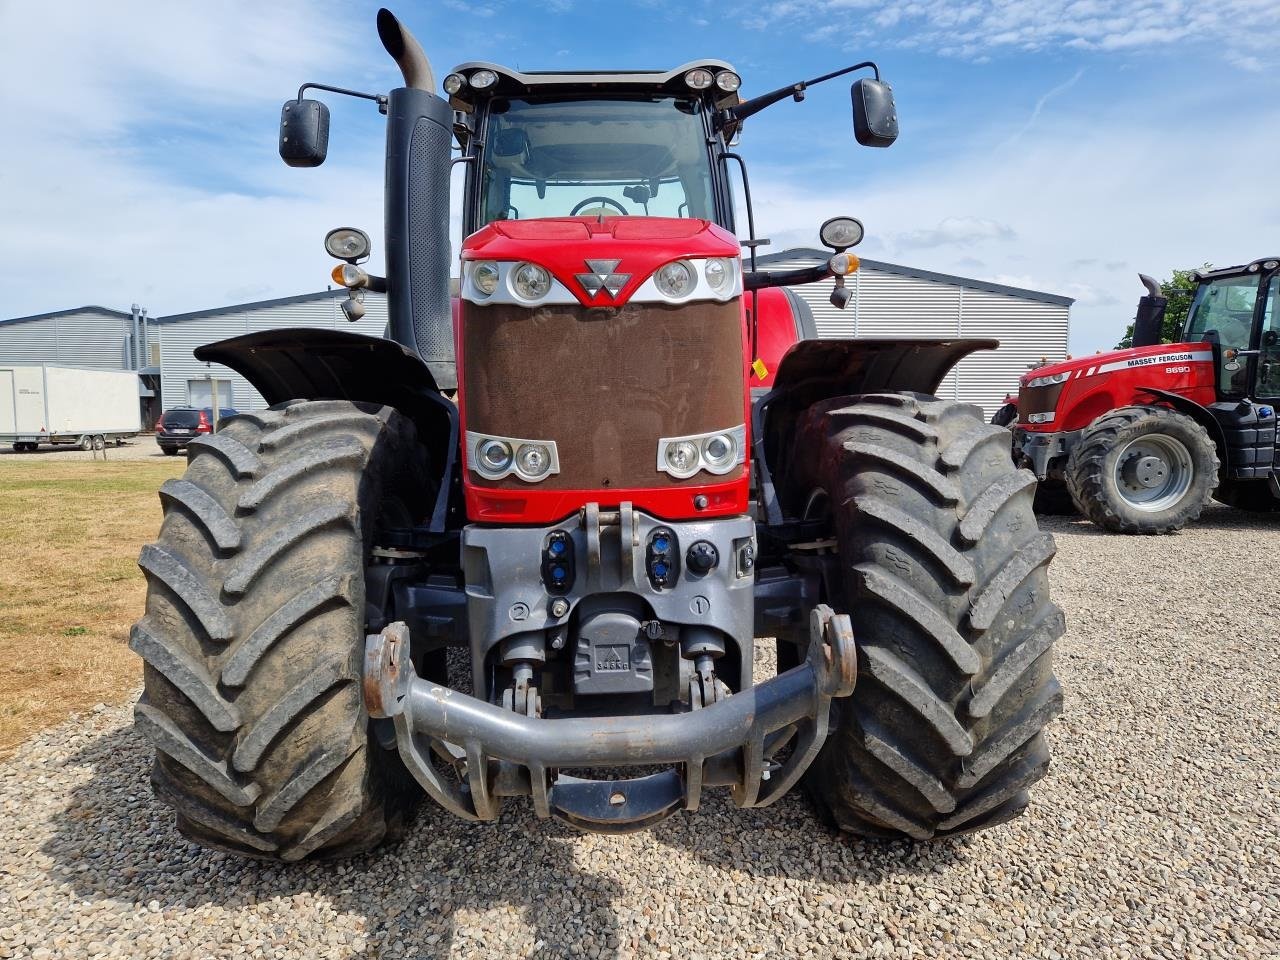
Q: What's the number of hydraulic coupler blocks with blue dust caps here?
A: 2